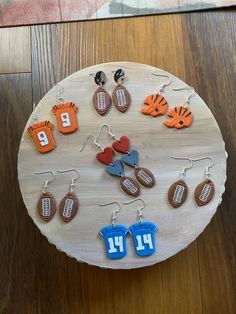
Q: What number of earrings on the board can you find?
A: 14